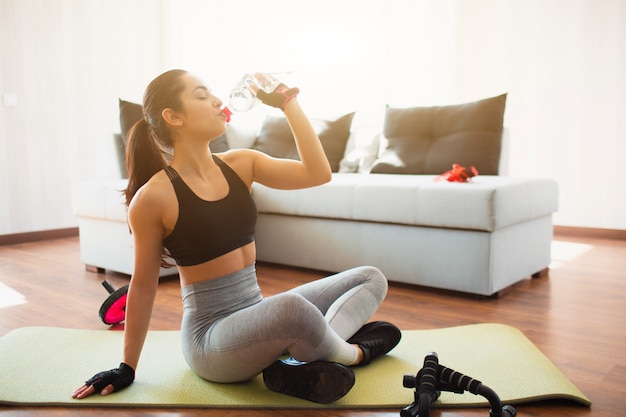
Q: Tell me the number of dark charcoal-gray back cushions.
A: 3